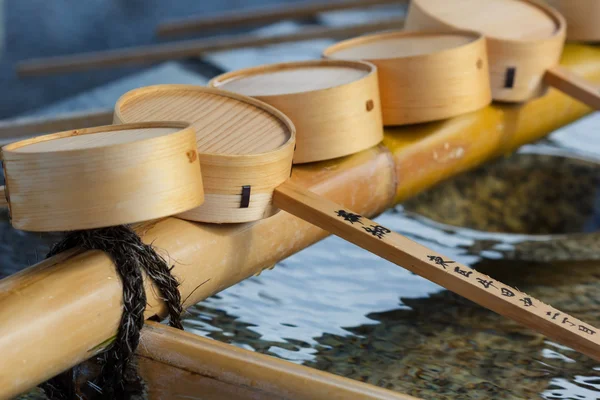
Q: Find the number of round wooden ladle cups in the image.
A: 6